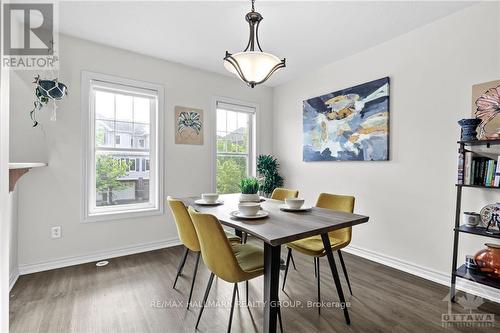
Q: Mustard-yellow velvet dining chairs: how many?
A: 4